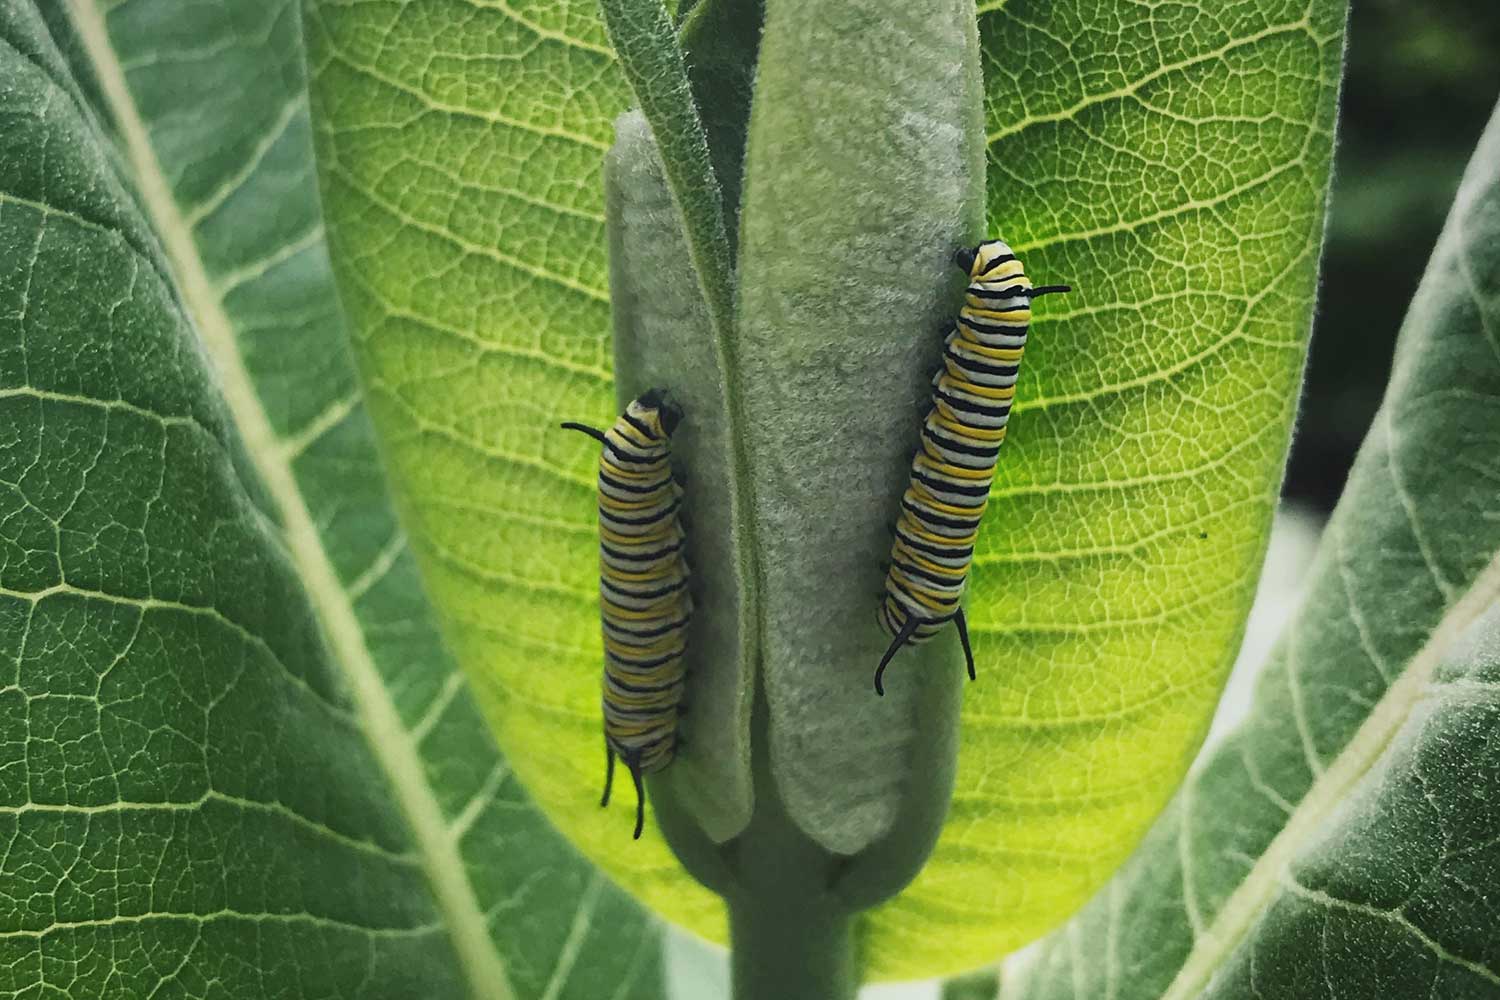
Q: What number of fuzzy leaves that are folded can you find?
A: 2